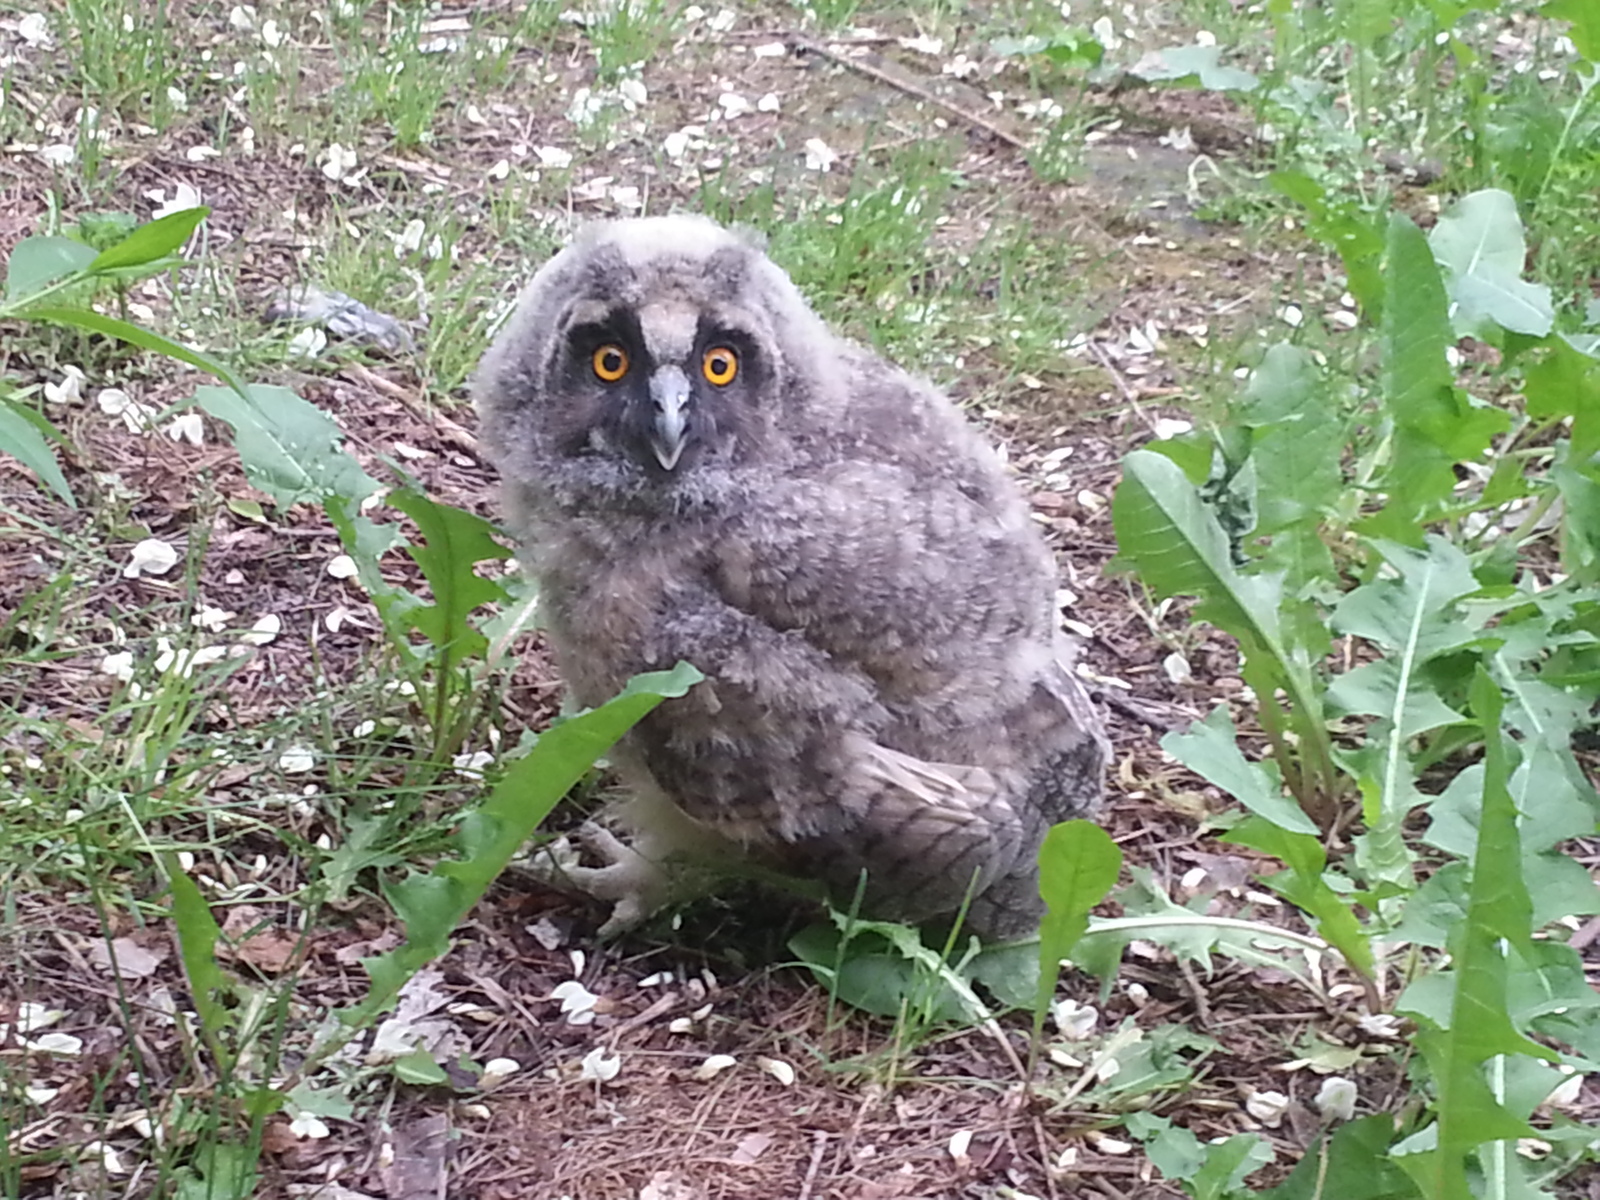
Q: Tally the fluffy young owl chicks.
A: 1